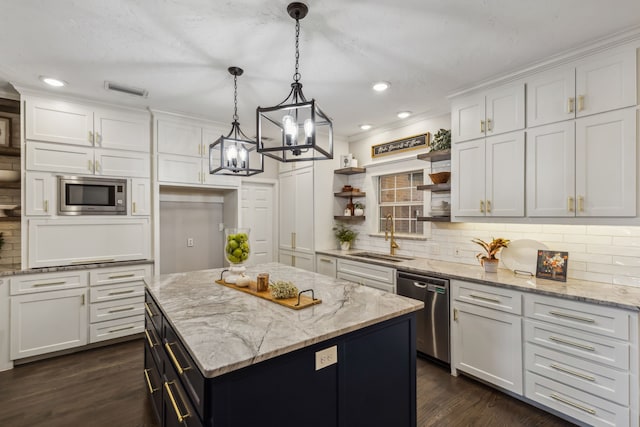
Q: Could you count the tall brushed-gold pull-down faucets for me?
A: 1